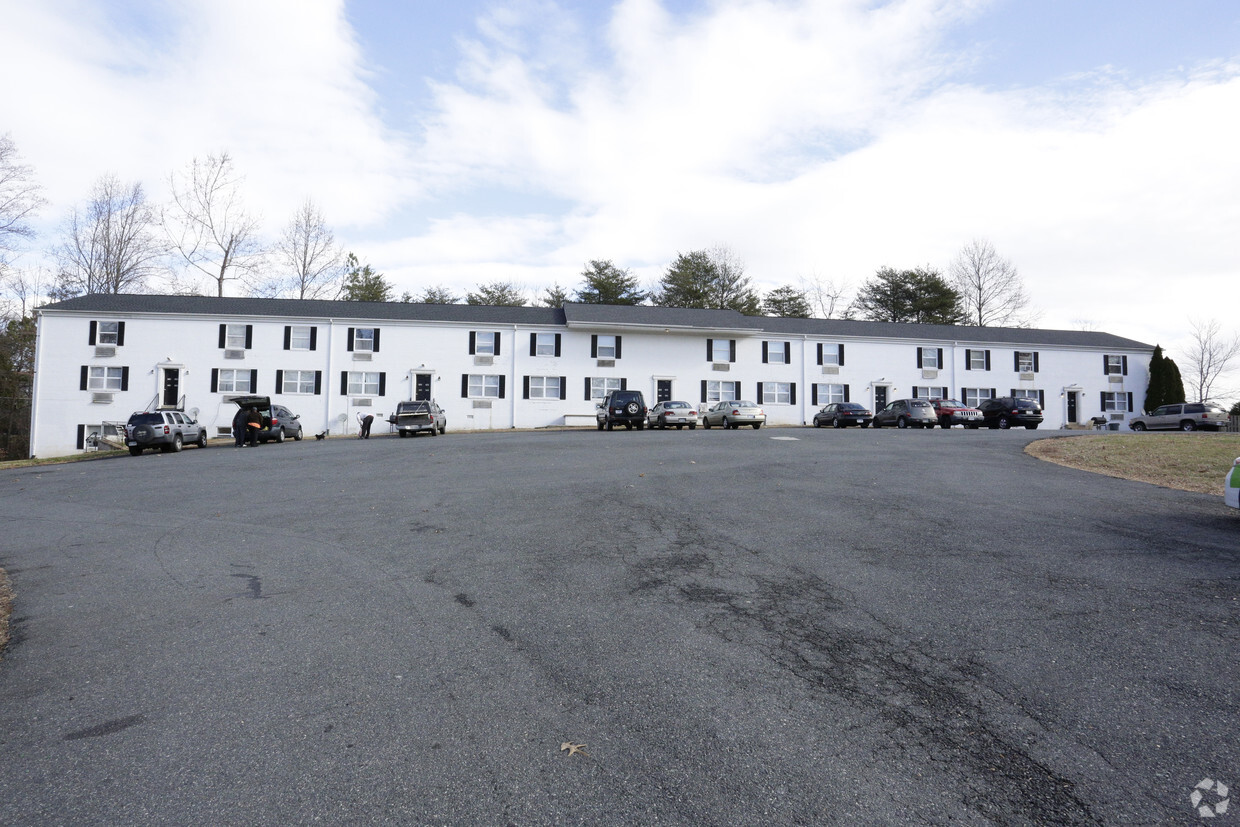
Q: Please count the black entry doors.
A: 5